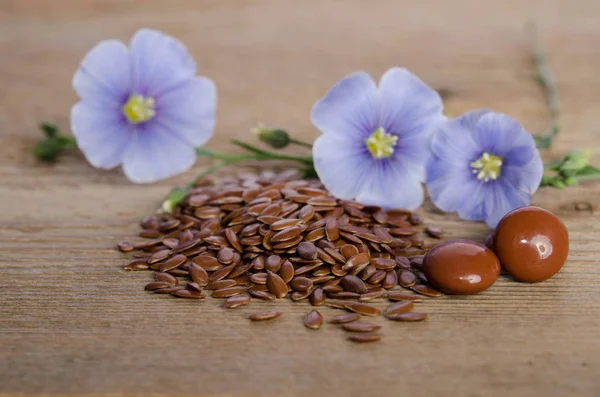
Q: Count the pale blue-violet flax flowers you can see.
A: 3